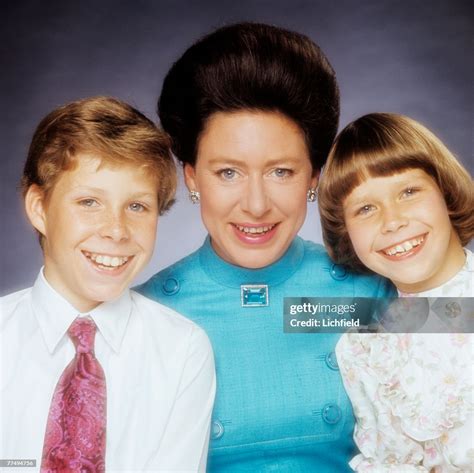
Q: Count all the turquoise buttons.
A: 5